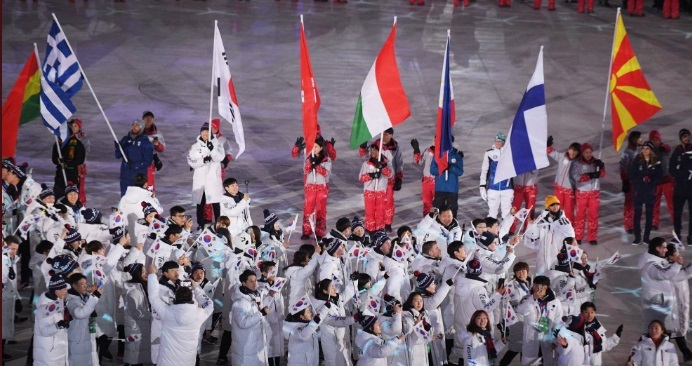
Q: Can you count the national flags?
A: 8